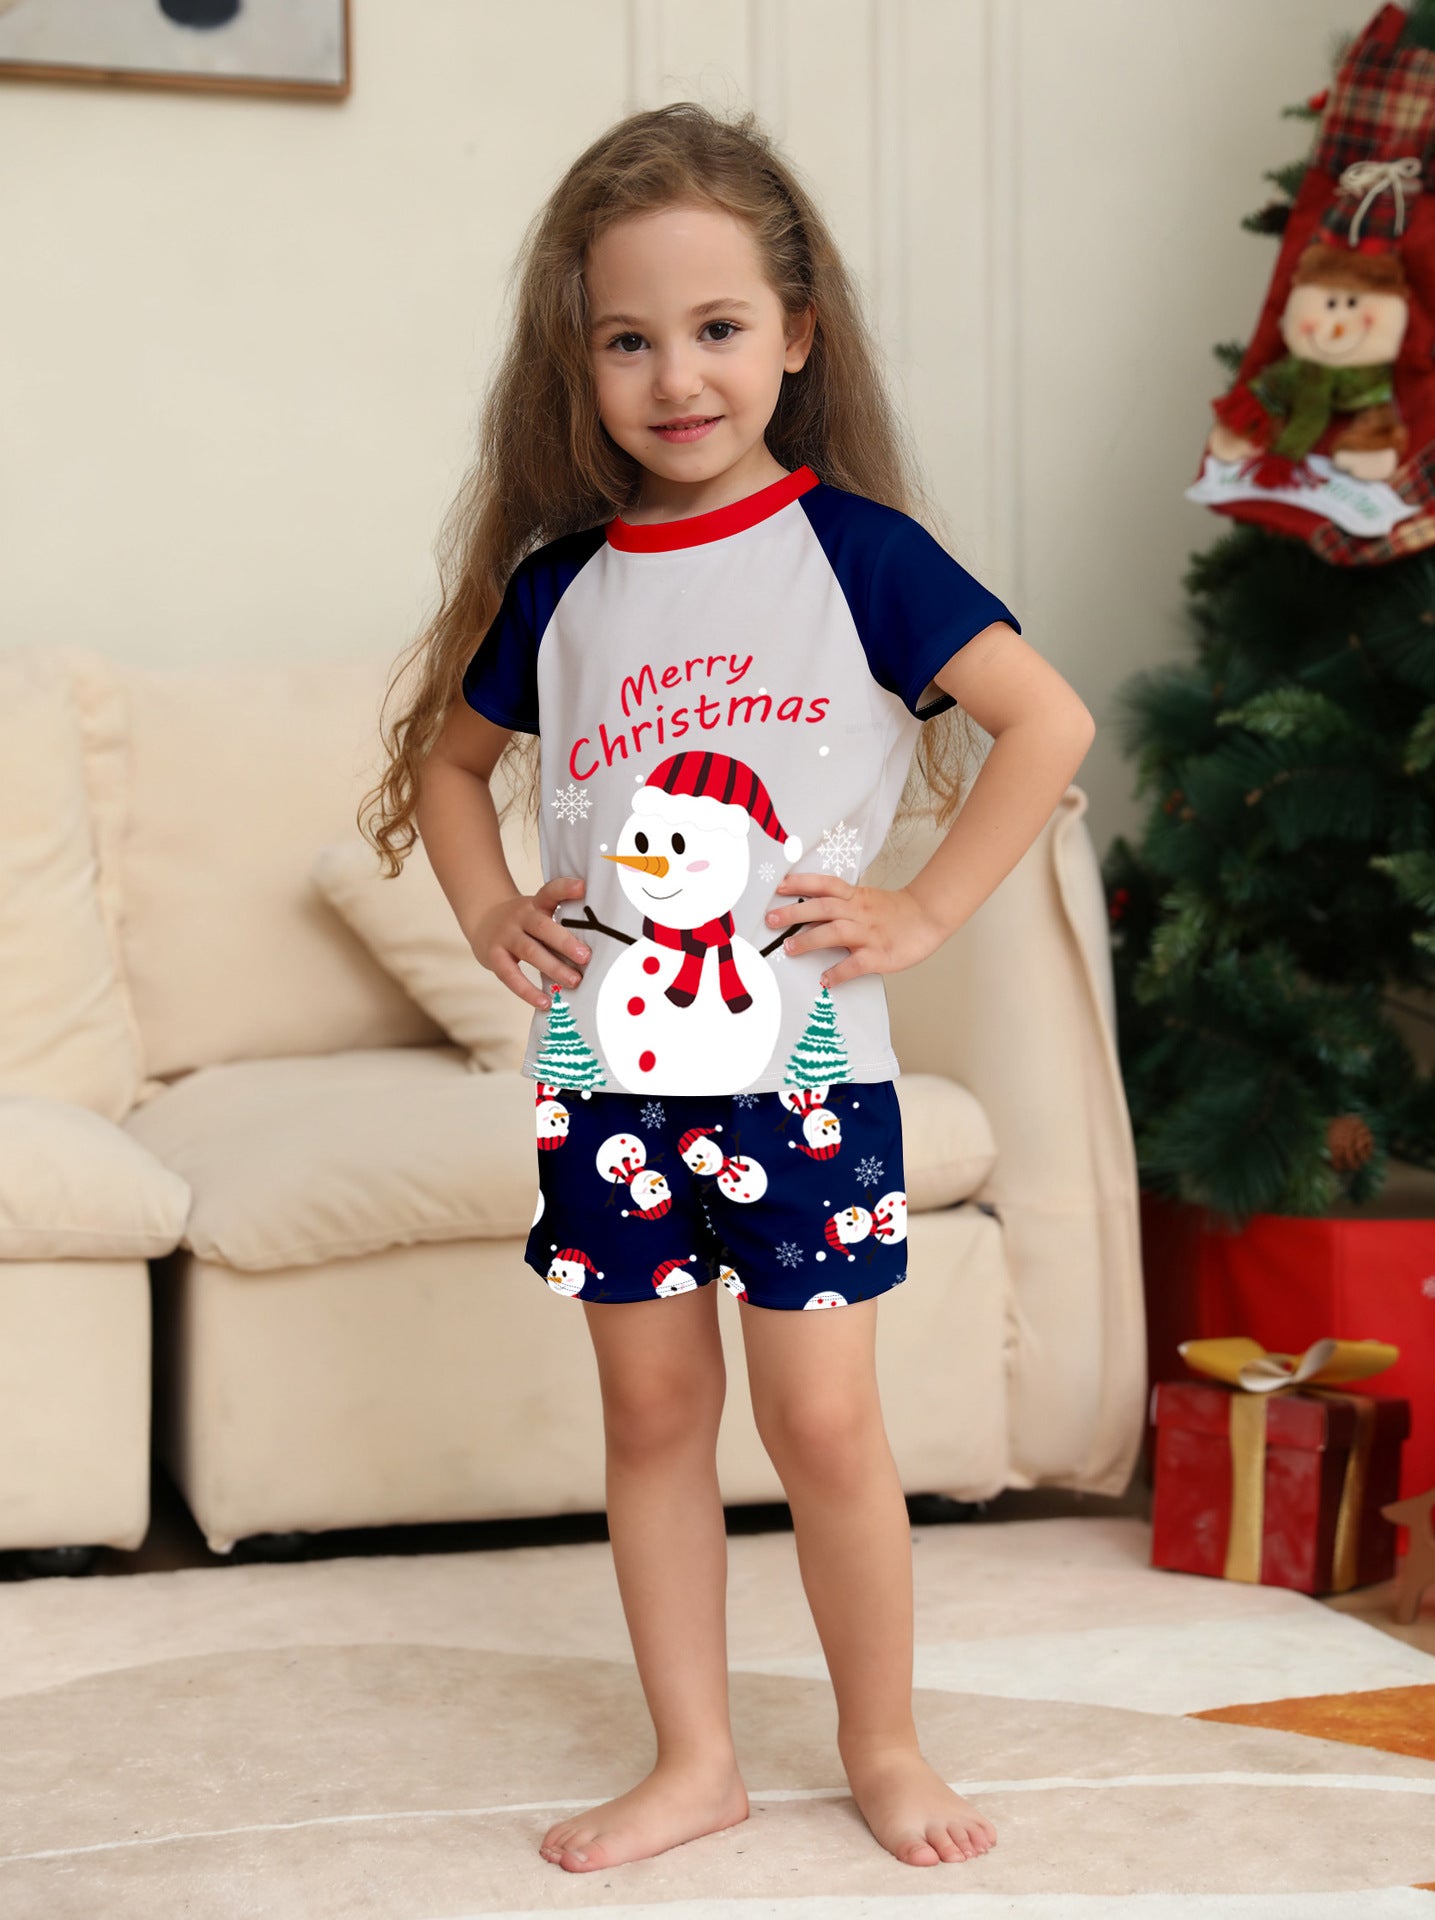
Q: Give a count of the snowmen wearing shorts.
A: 0